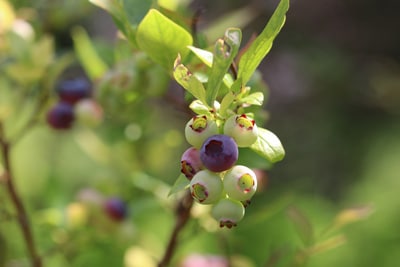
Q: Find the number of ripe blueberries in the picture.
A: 4